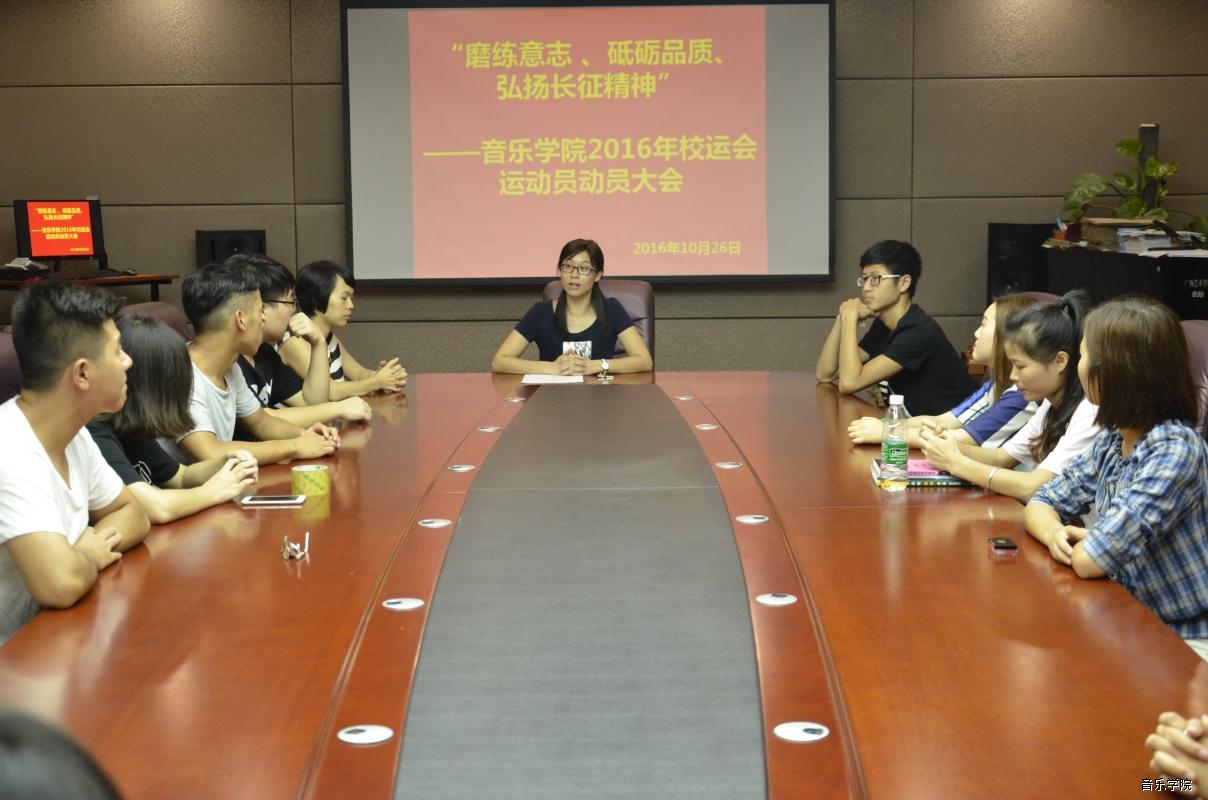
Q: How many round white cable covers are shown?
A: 12